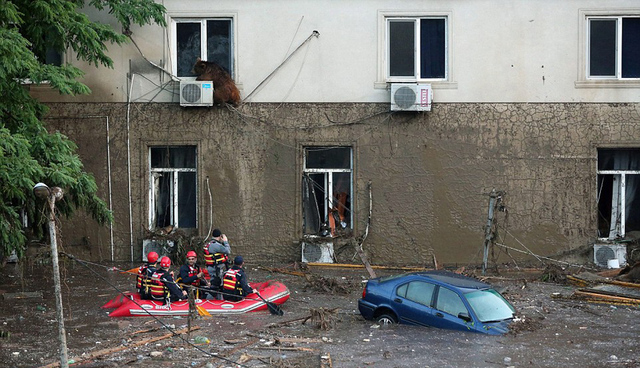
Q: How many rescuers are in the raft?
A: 5